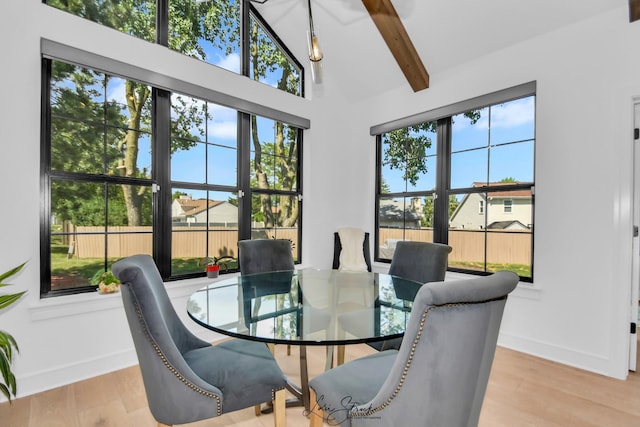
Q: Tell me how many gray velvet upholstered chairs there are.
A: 4